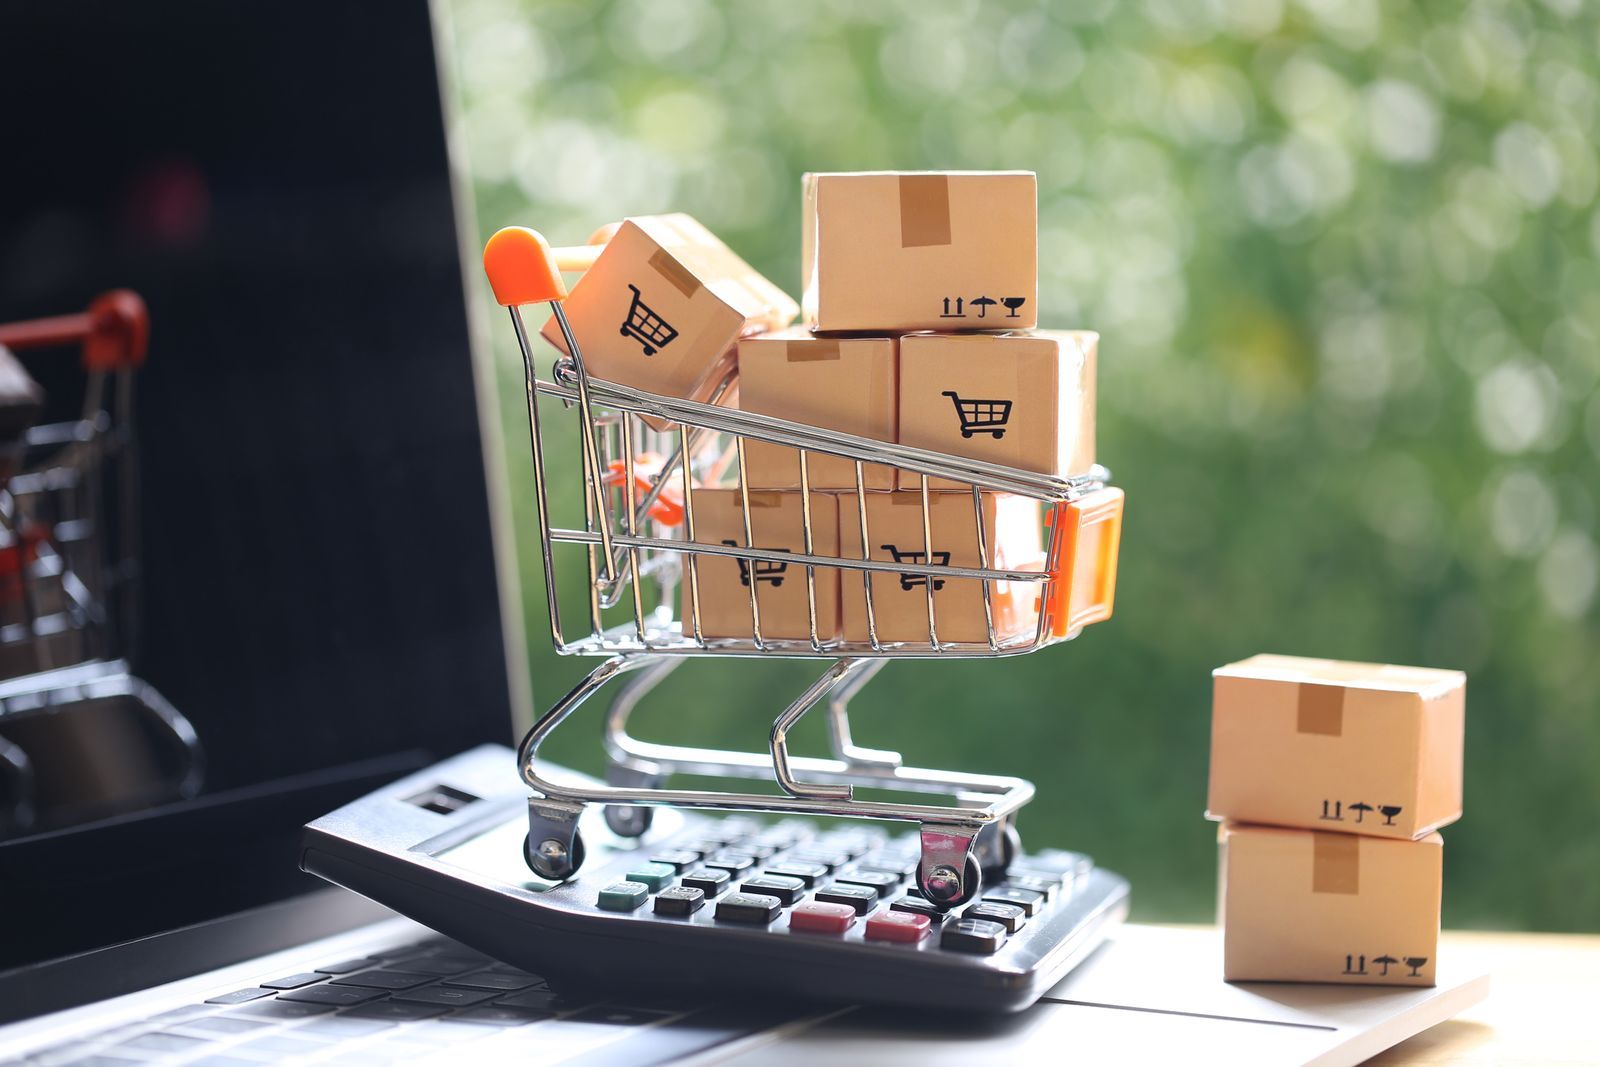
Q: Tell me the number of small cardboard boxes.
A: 8